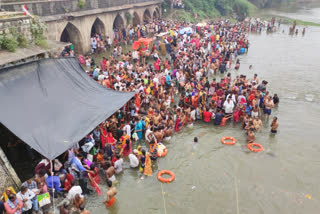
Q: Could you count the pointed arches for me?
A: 6